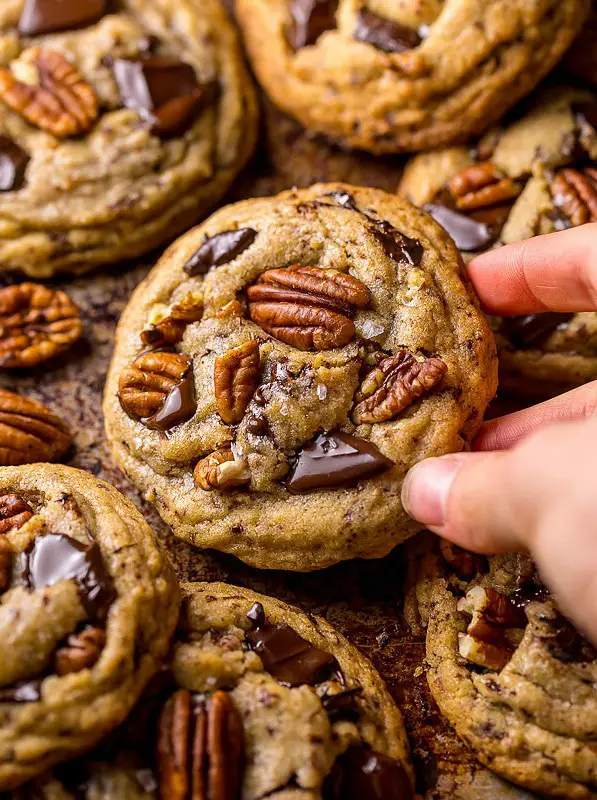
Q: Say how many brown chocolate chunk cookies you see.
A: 7